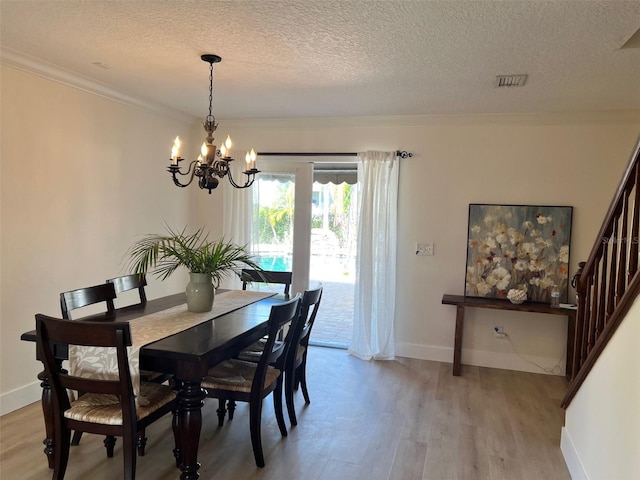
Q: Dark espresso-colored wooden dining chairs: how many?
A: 6